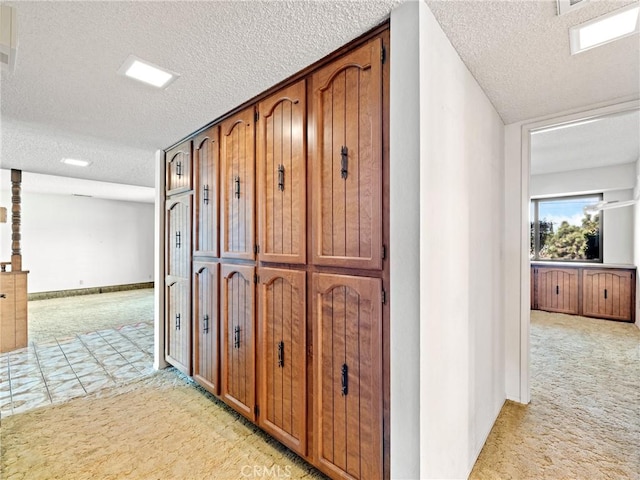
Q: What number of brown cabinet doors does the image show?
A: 13